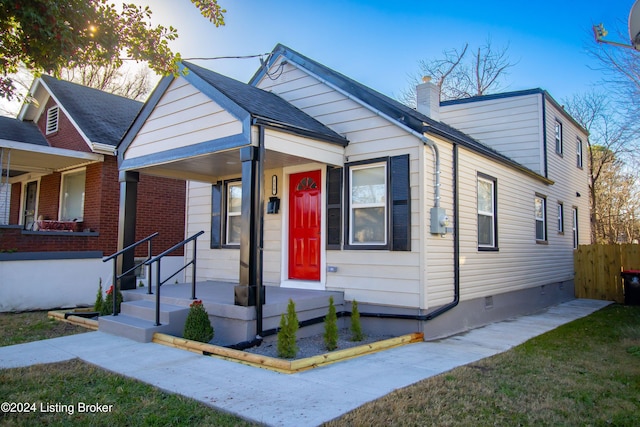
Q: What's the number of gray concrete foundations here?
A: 1